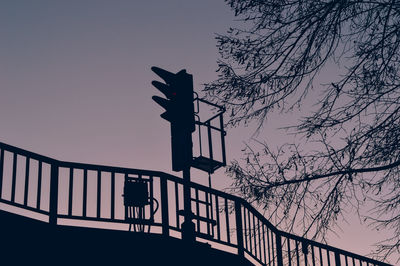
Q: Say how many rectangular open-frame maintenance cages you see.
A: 1